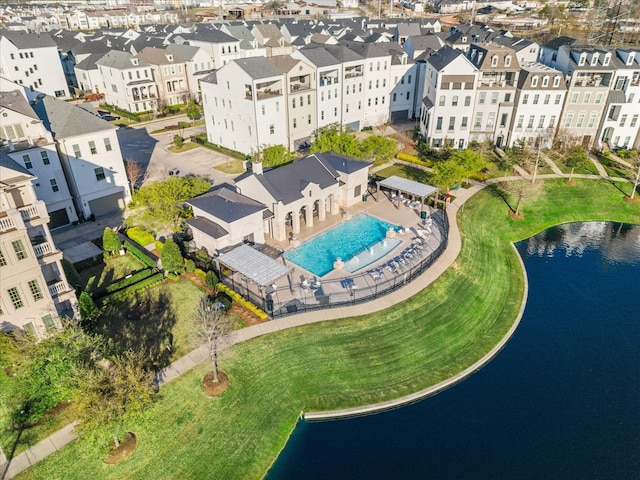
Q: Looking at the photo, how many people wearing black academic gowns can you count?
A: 0